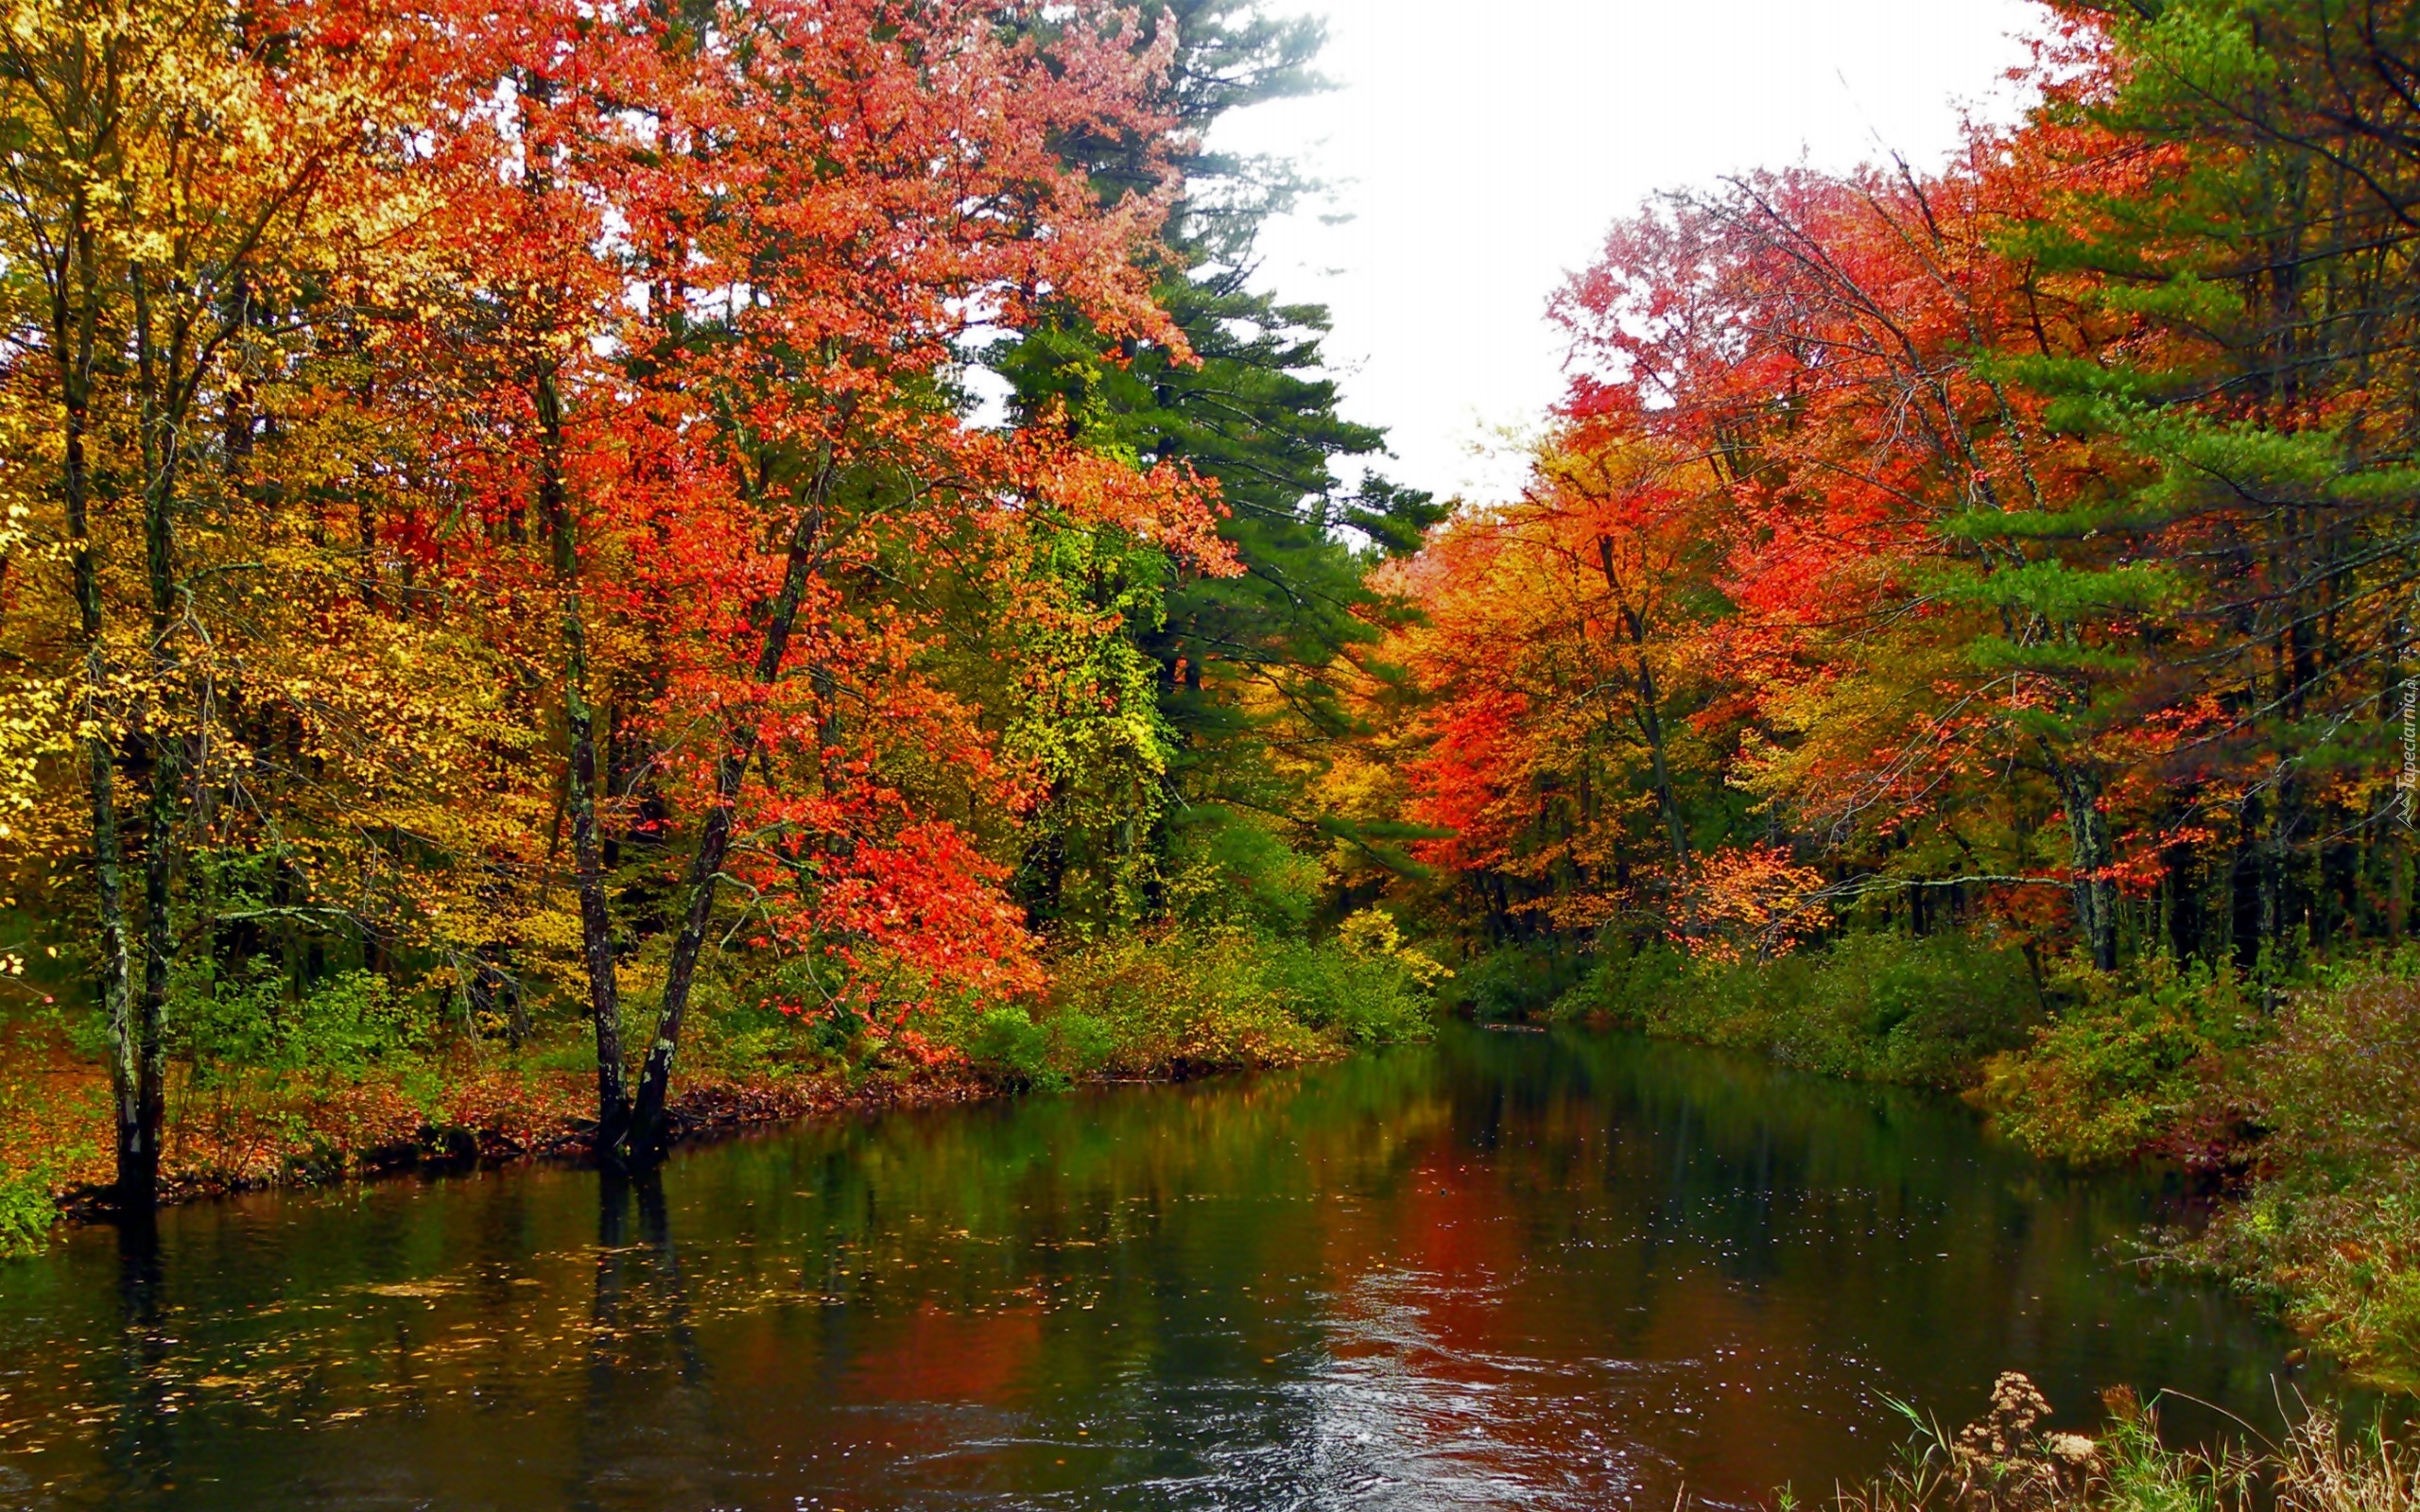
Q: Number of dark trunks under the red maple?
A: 2